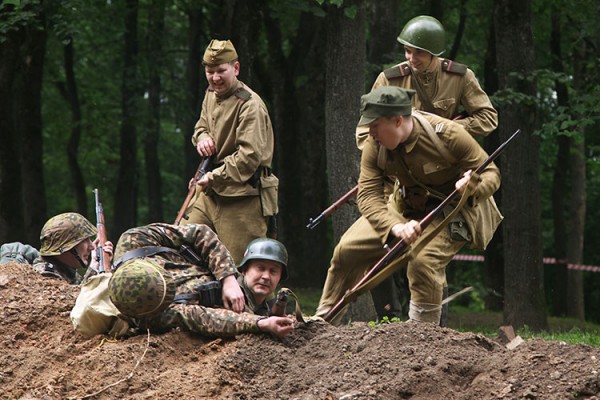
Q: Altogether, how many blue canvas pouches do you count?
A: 0